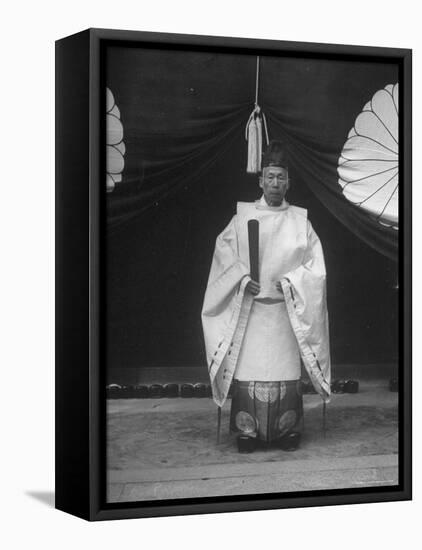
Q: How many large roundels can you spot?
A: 2